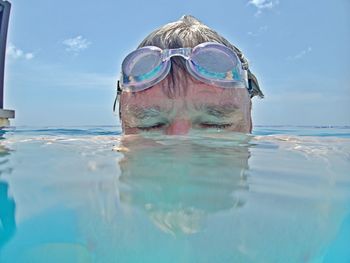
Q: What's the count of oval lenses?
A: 2